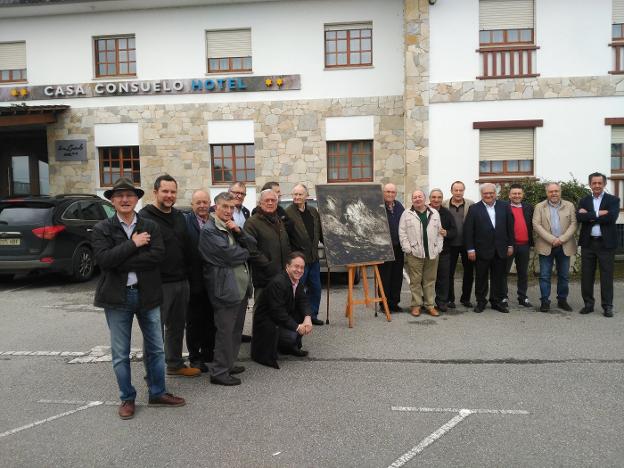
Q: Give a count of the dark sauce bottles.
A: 0